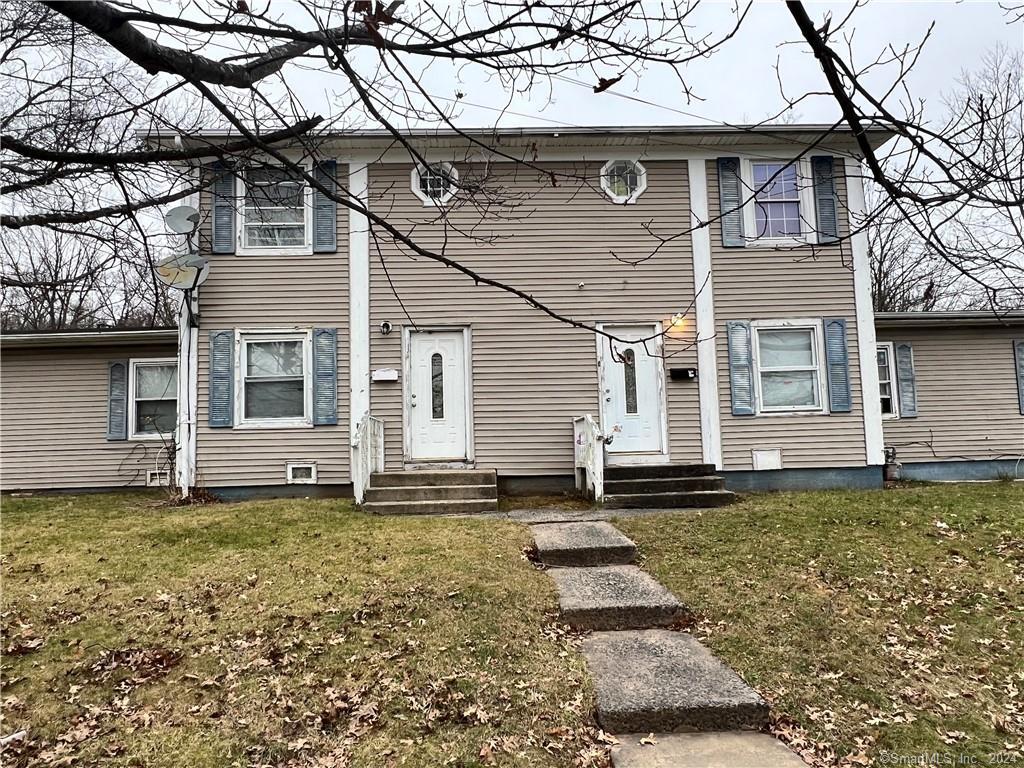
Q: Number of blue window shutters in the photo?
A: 11